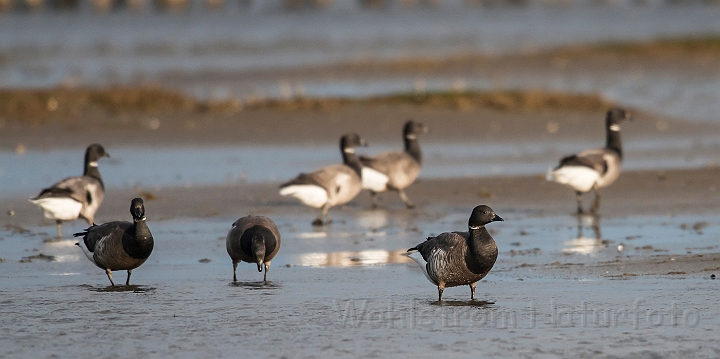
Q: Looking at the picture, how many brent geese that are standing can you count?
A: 7